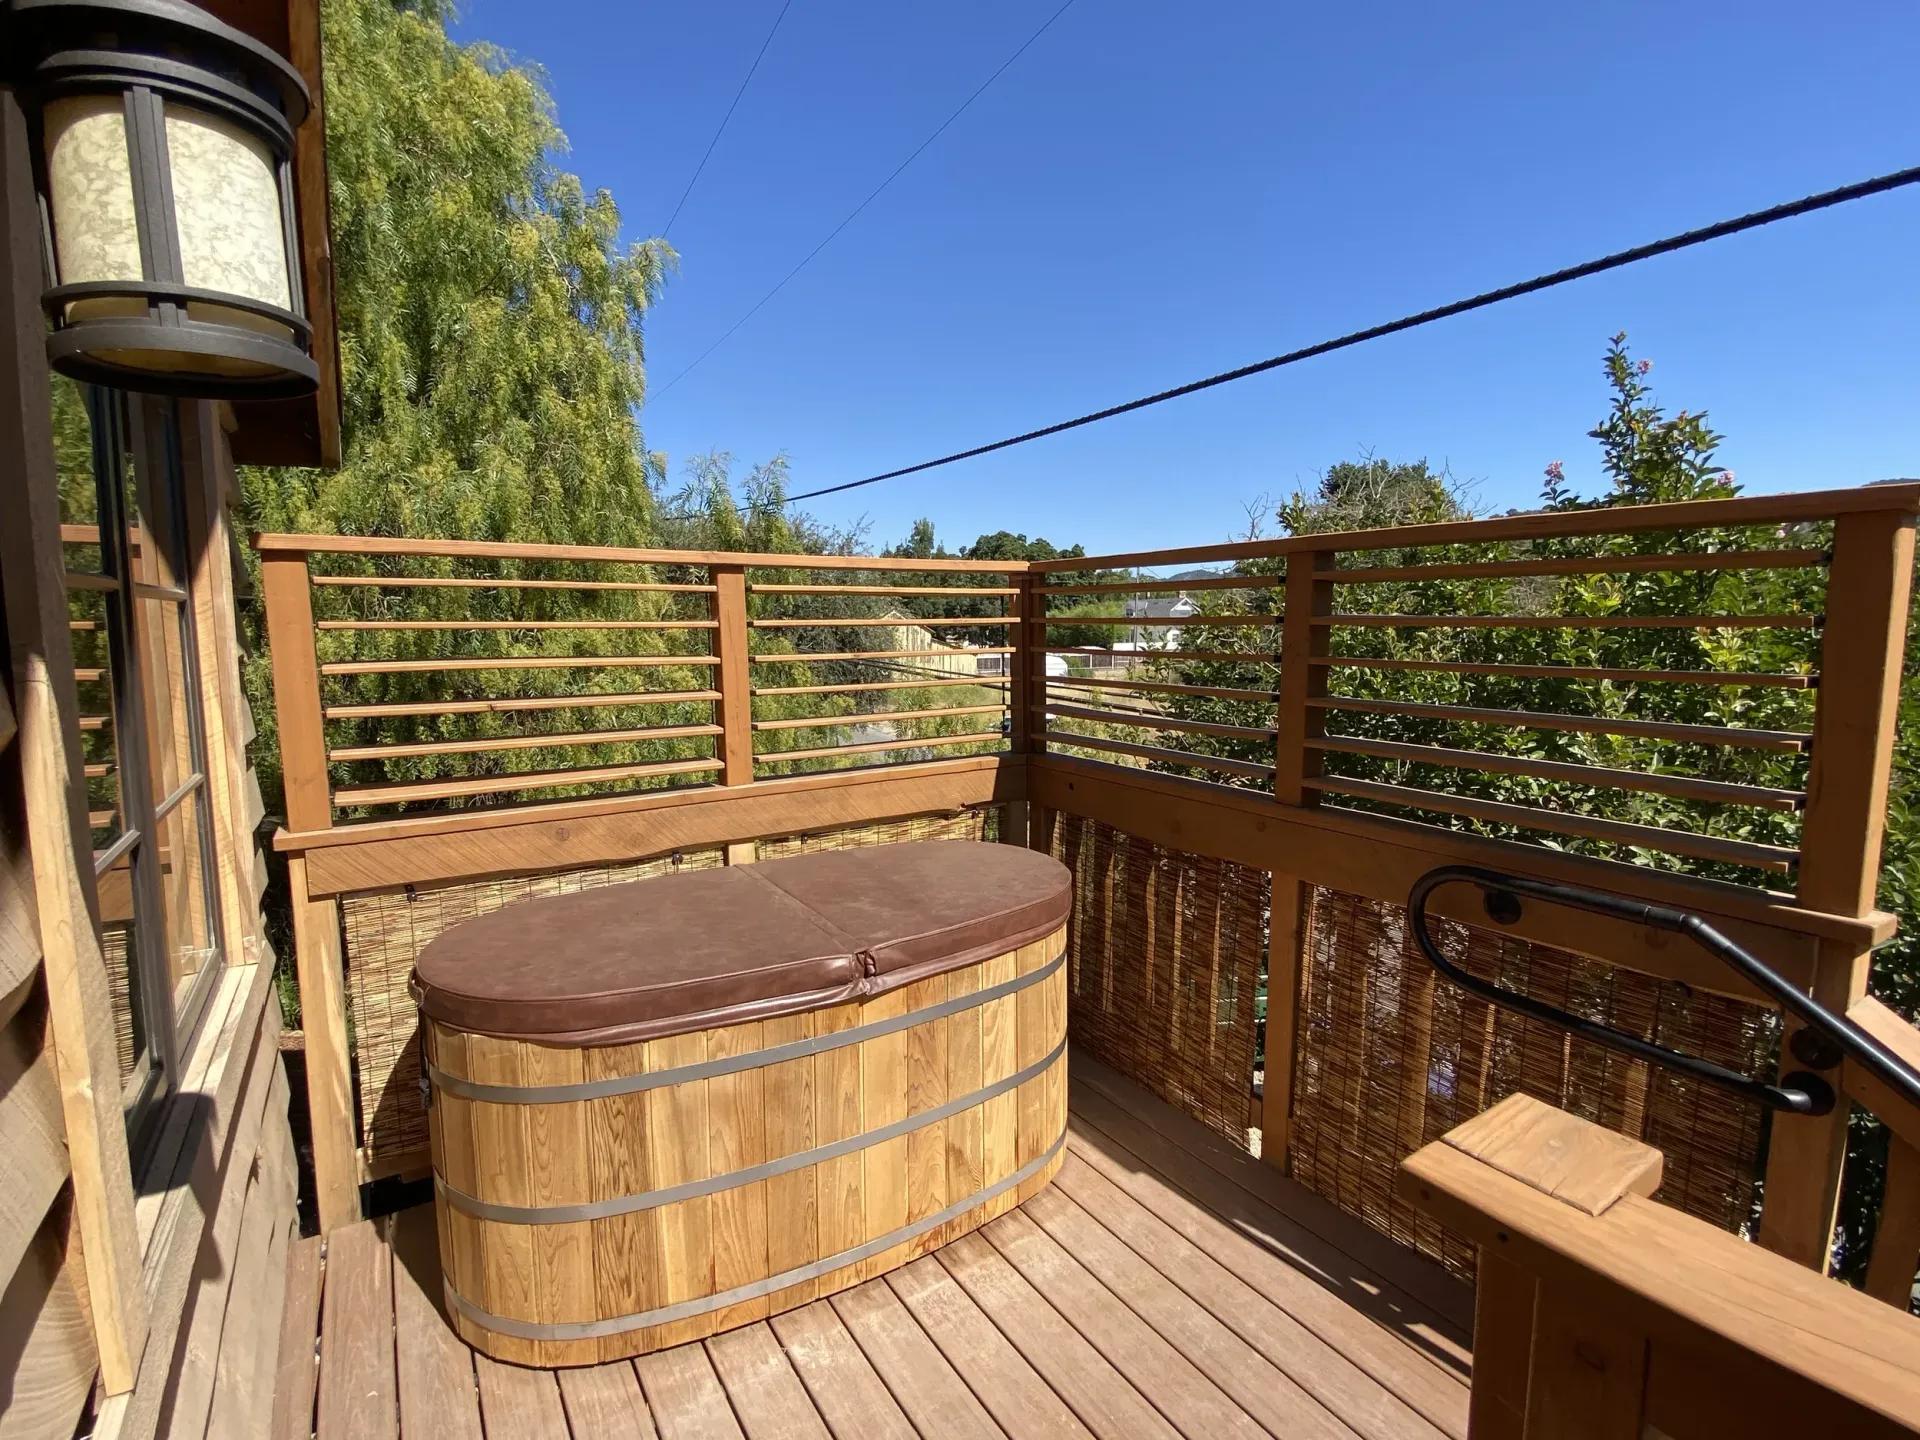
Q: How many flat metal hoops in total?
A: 3